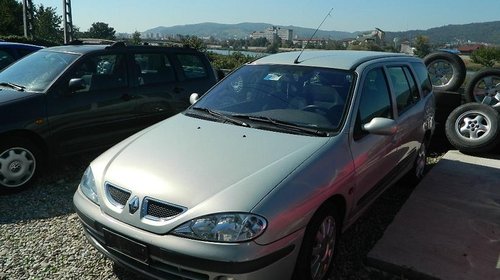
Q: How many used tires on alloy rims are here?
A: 3